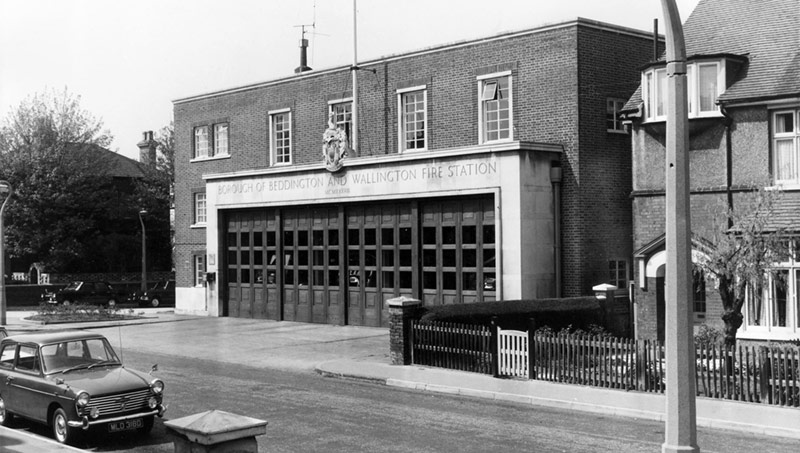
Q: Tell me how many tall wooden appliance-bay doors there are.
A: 4